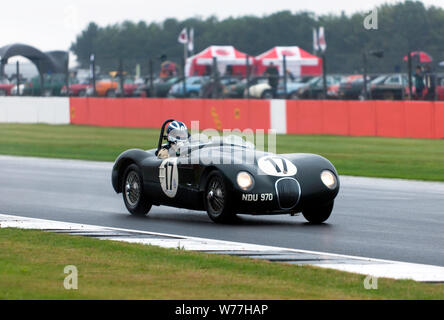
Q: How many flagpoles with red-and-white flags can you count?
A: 4